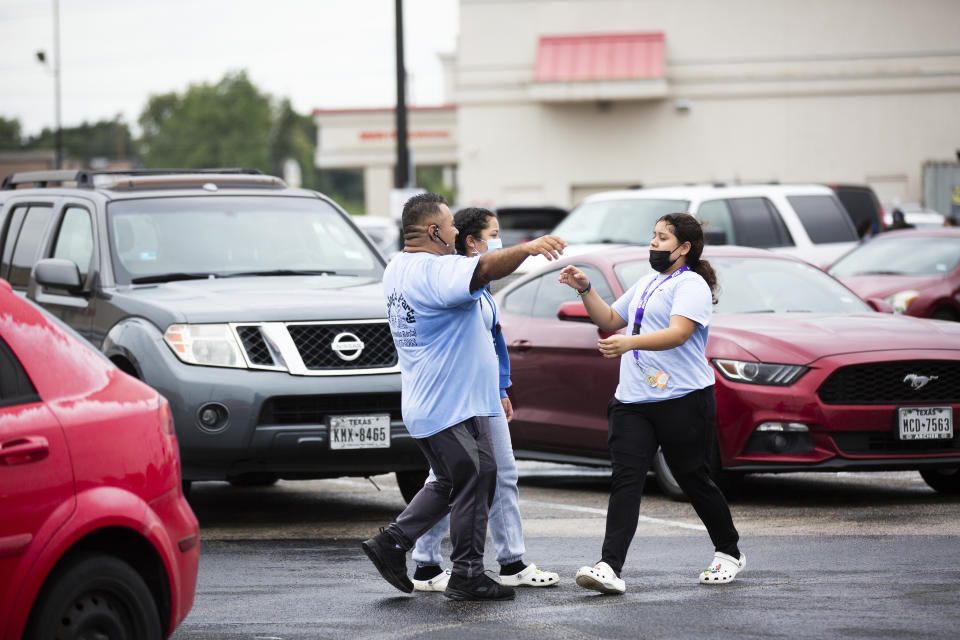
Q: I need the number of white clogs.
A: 4